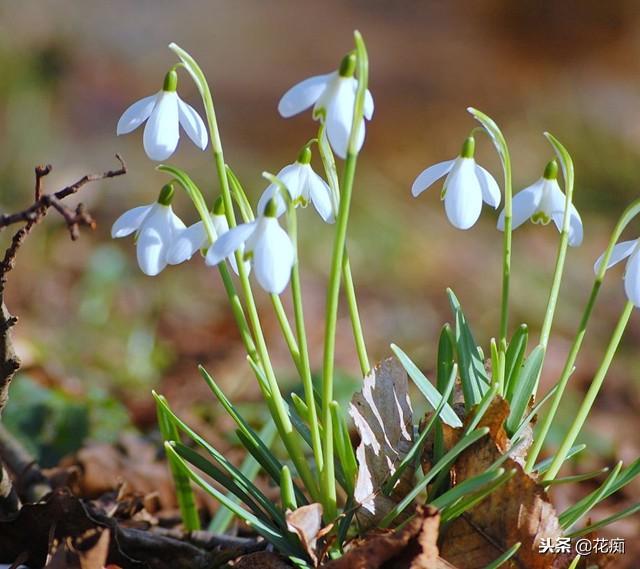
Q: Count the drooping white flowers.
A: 9